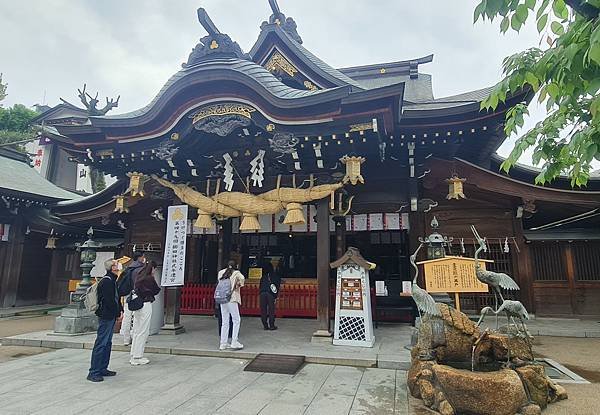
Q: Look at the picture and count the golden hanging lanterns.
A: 5